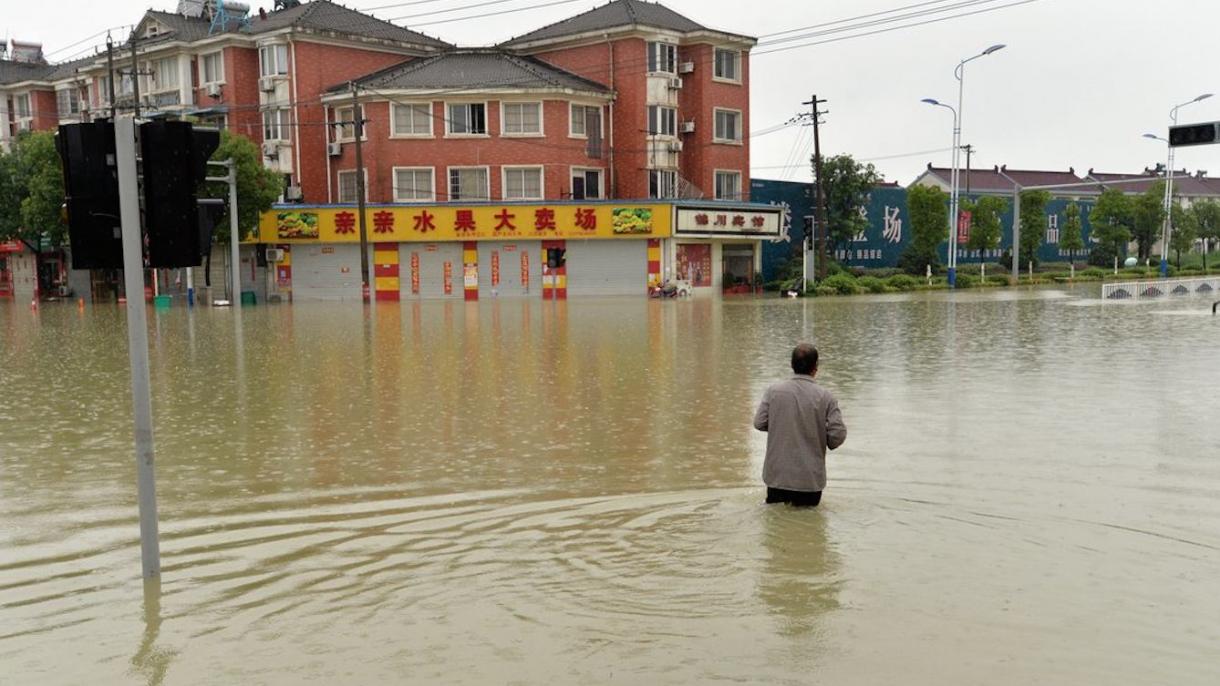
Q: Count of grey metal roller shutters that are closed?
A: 4